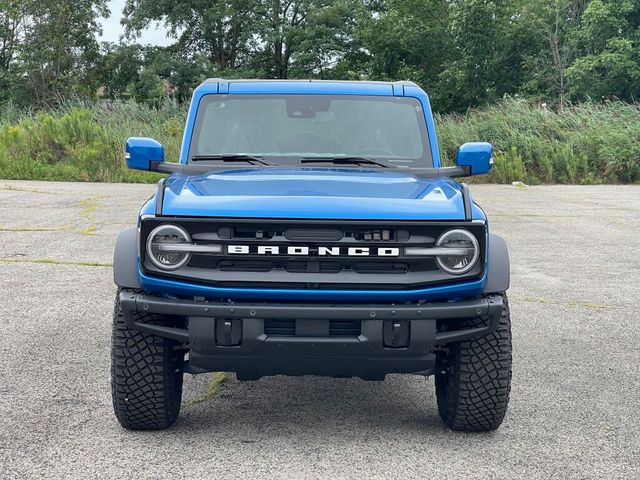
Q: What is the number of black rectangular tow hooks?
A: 2